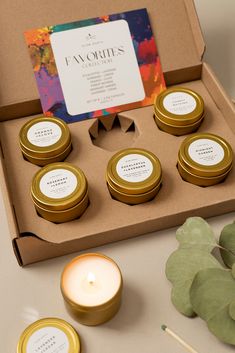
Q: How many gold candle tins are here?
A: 6